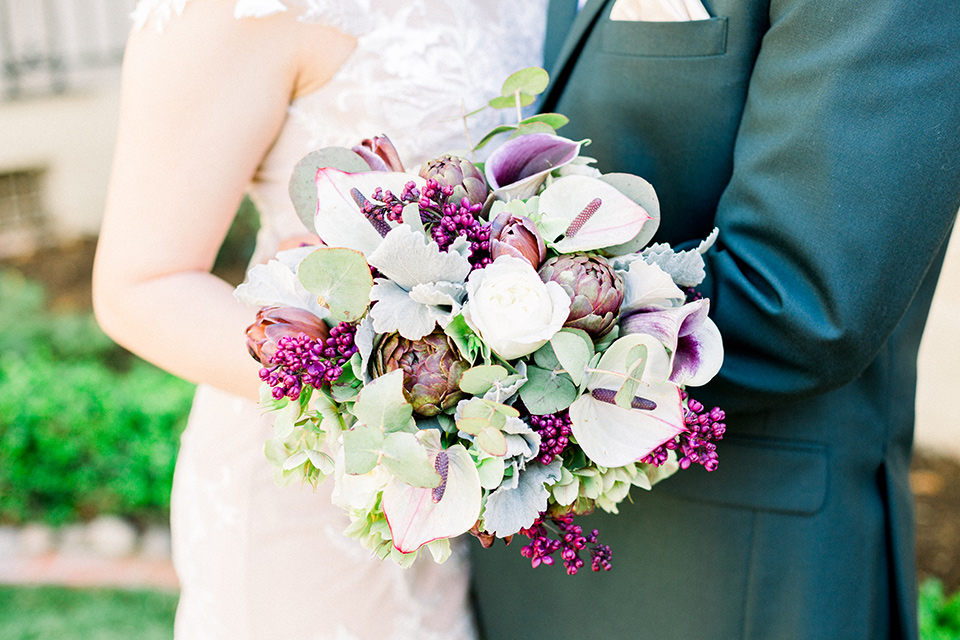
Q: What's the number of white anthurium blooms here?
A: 4